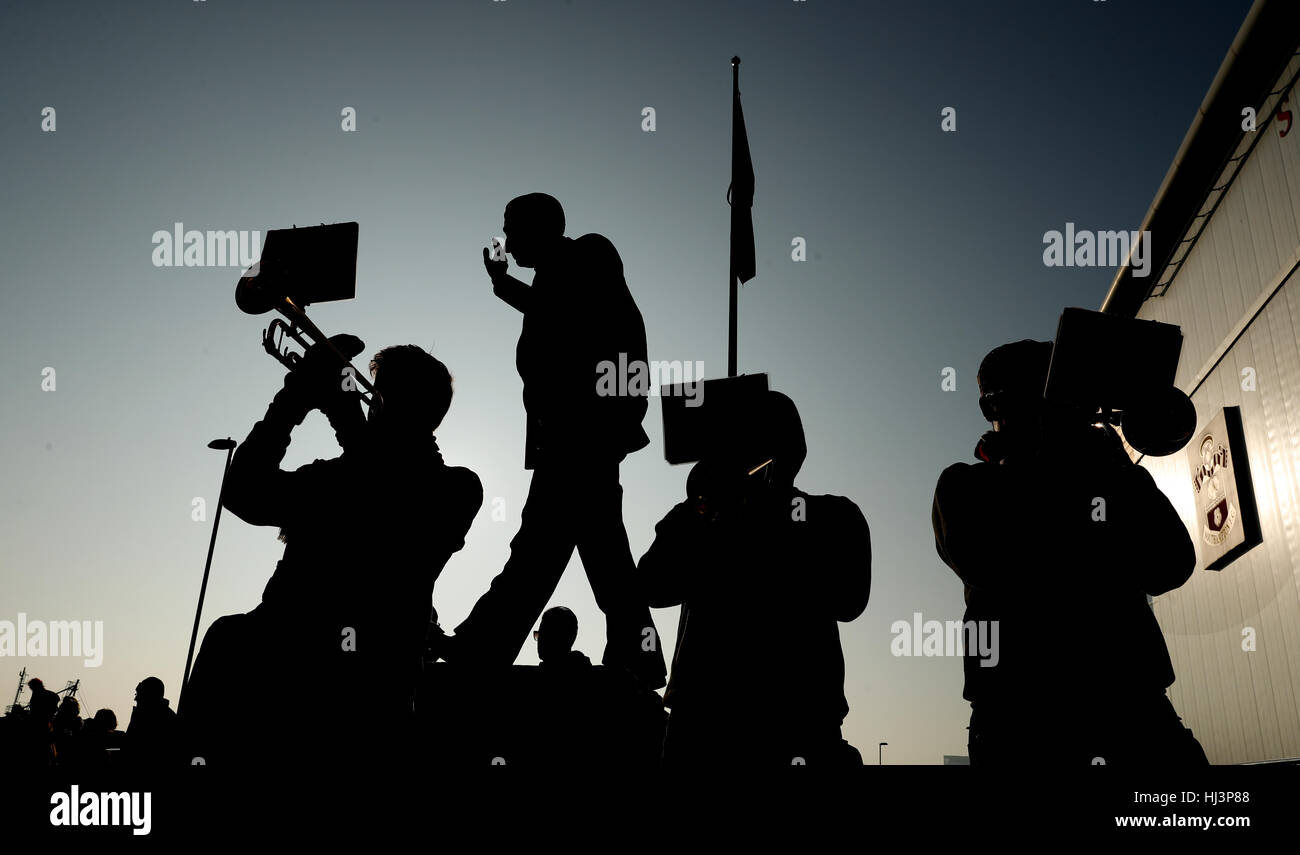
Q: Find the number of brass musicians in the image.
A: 3